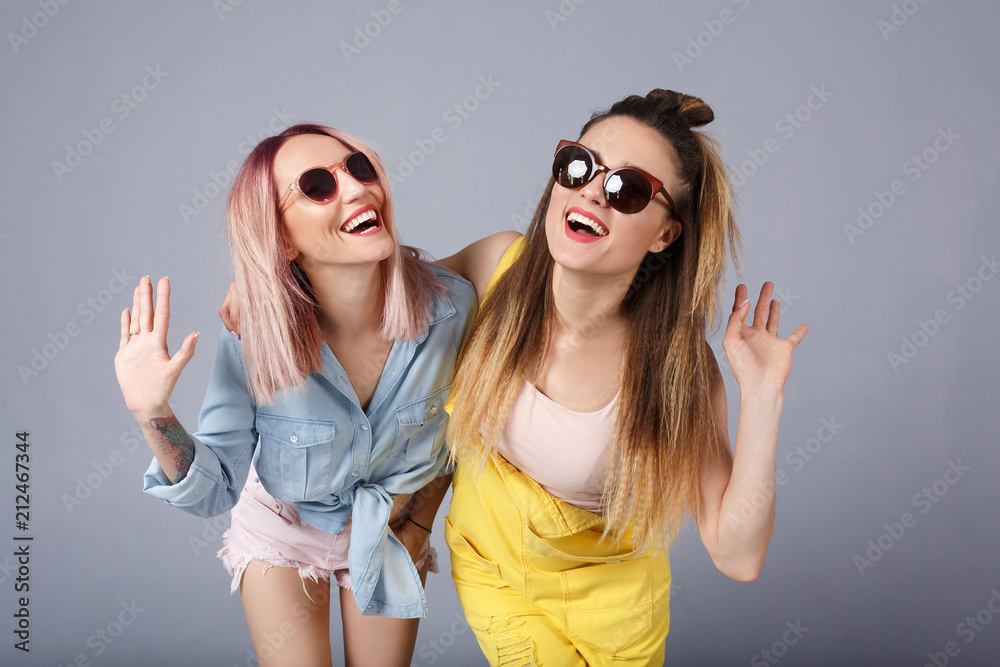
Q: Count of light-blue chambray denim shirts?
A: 1